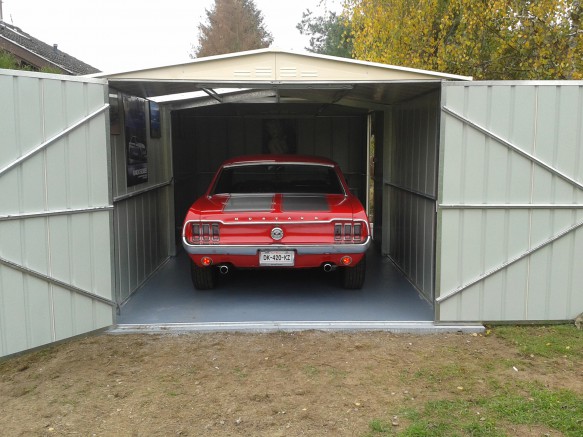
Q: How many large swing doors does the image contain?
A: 2